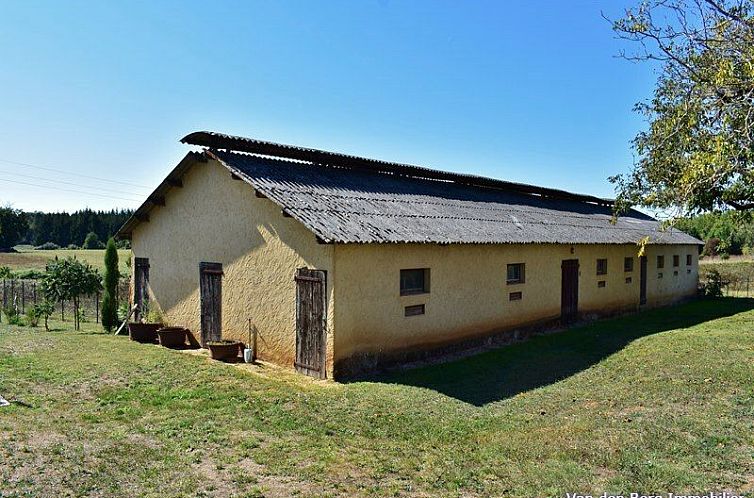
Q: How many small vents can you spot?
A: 7